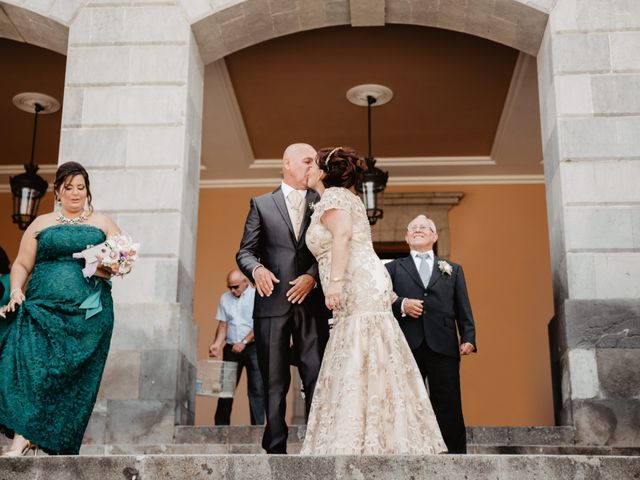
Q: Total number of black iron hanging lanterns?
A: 2